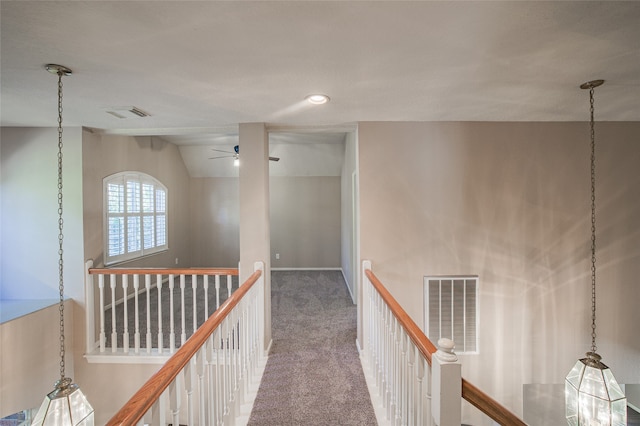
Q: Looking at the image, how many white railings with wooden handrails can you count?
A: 3